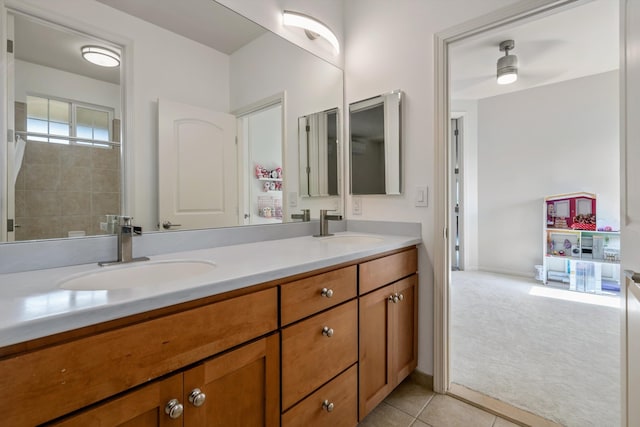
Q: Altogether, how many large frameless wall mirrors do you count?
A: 1